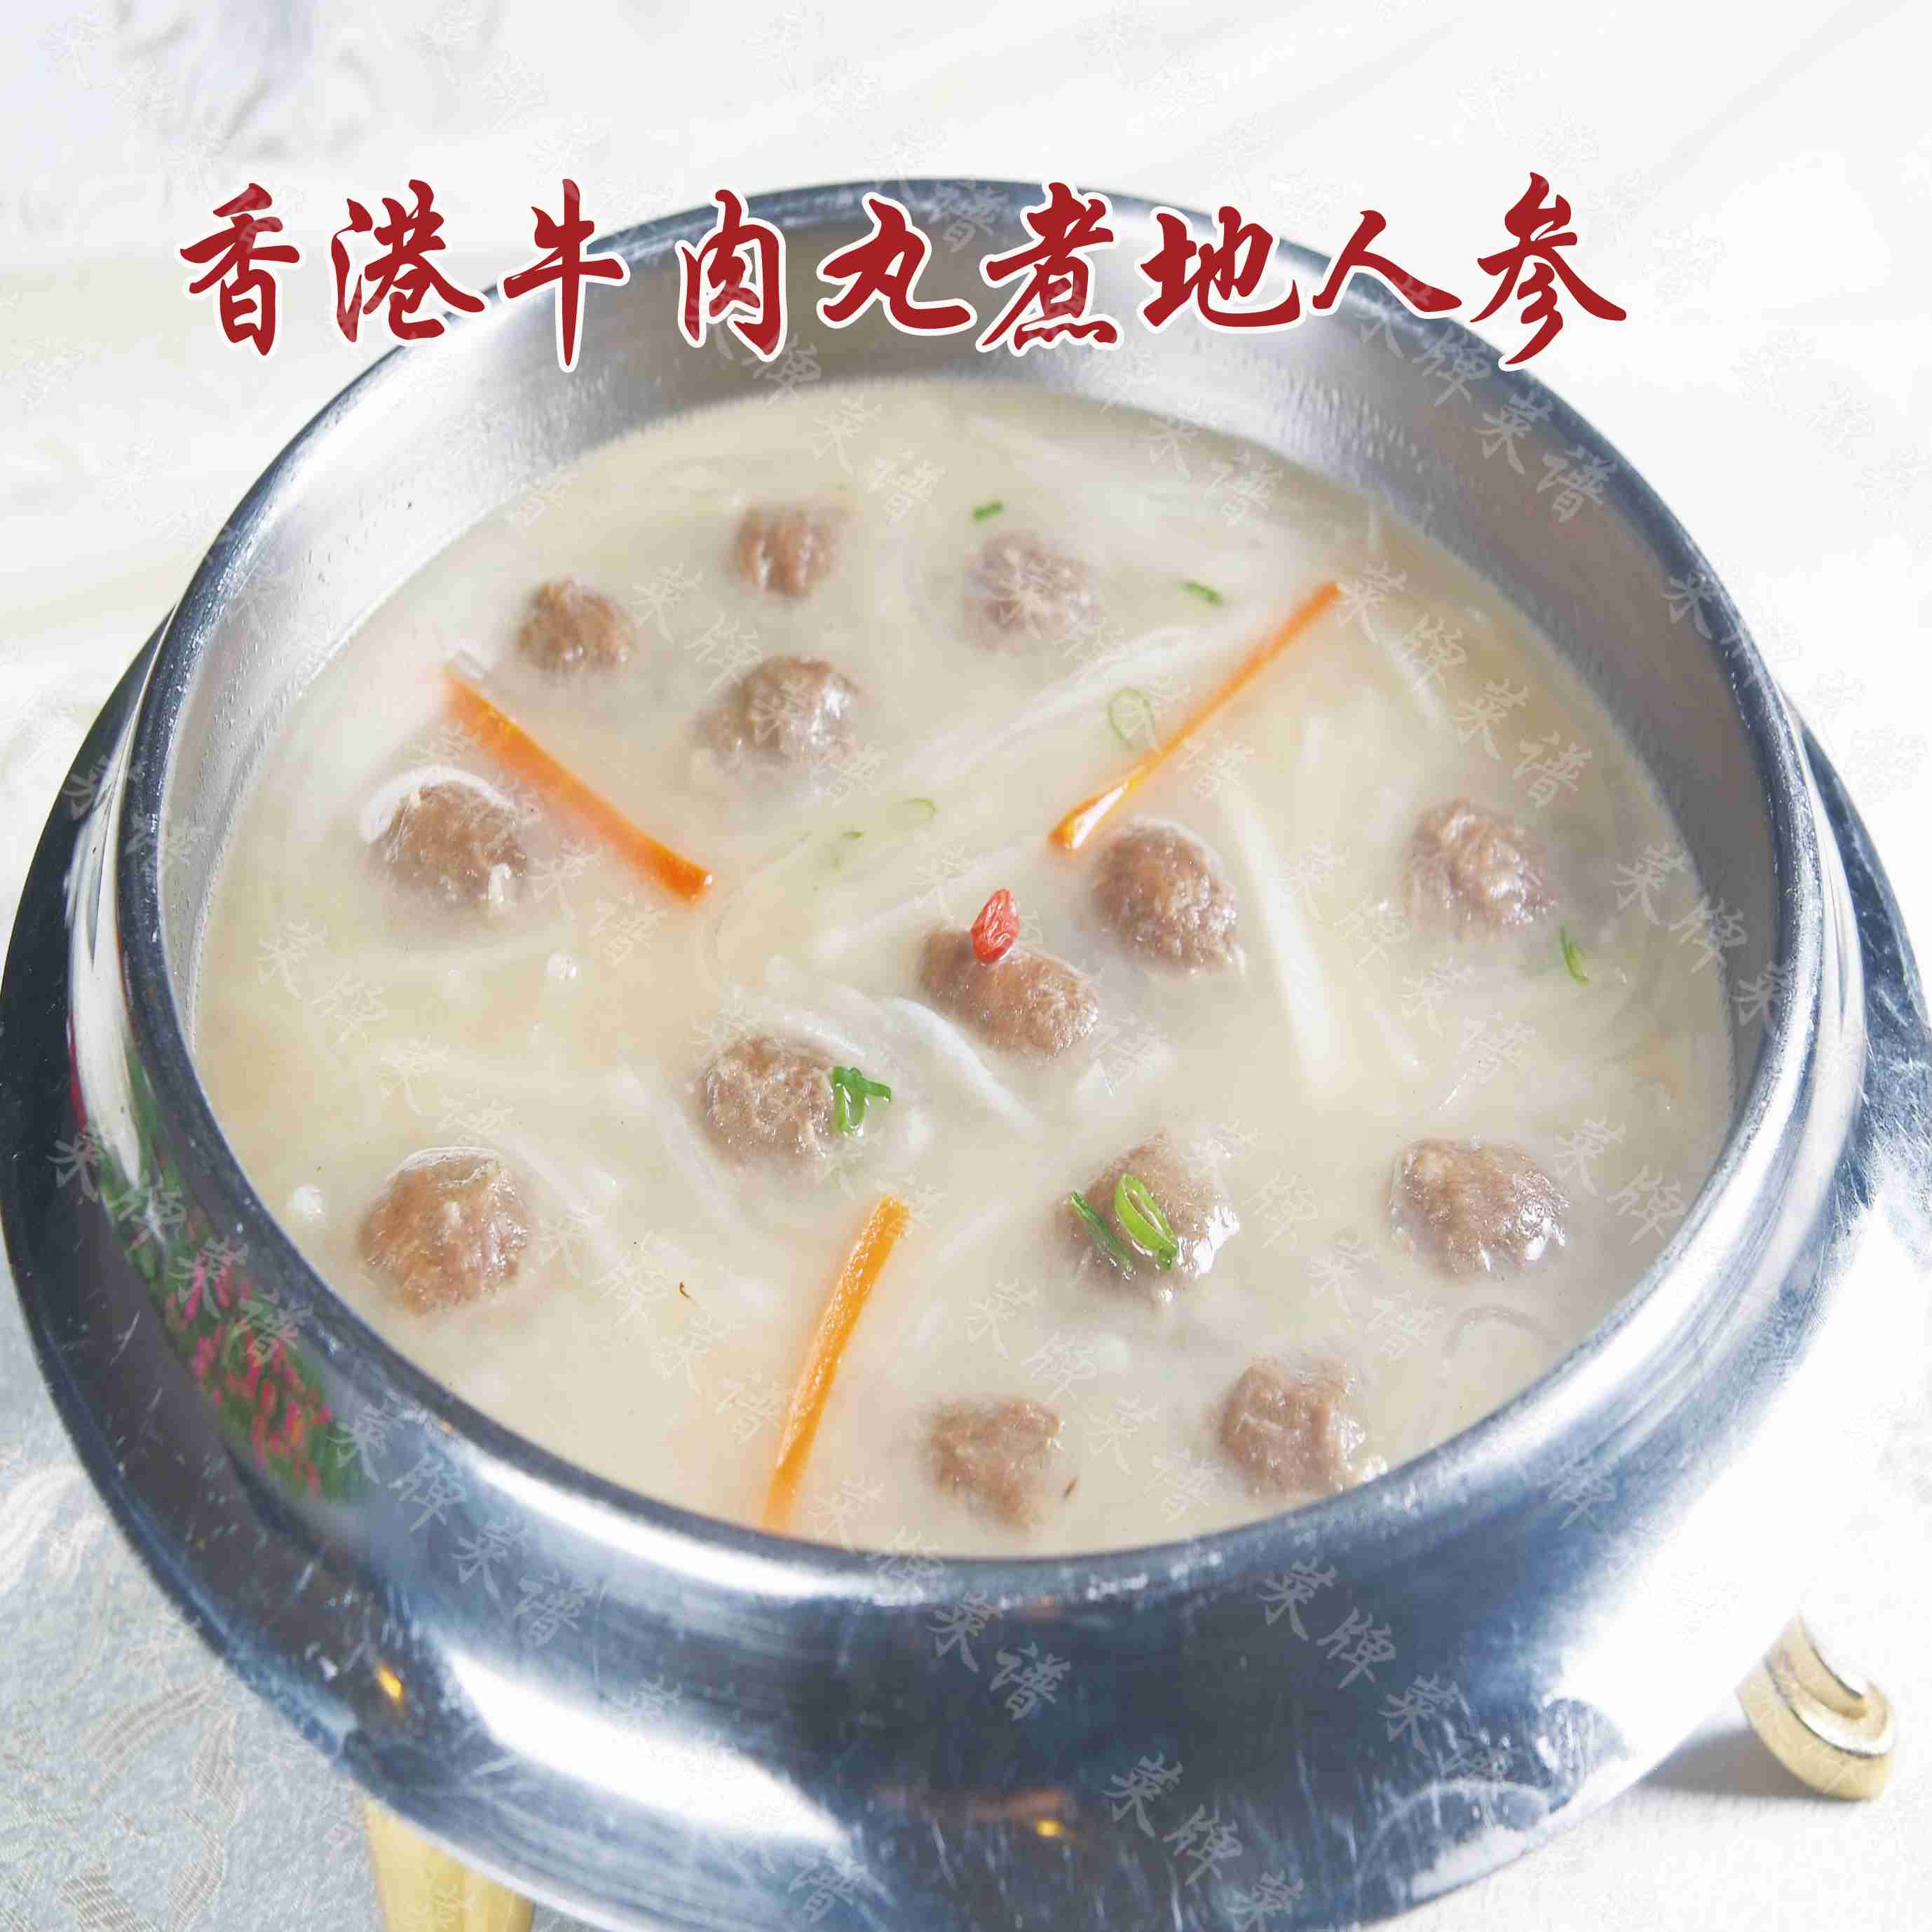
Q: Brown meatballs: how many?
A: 14